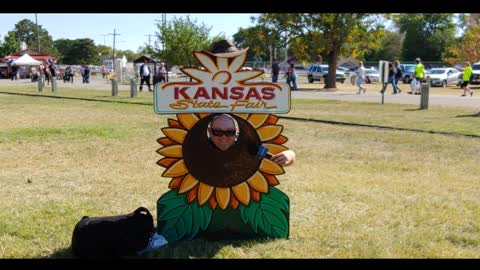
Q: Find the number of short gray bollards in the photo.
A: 5